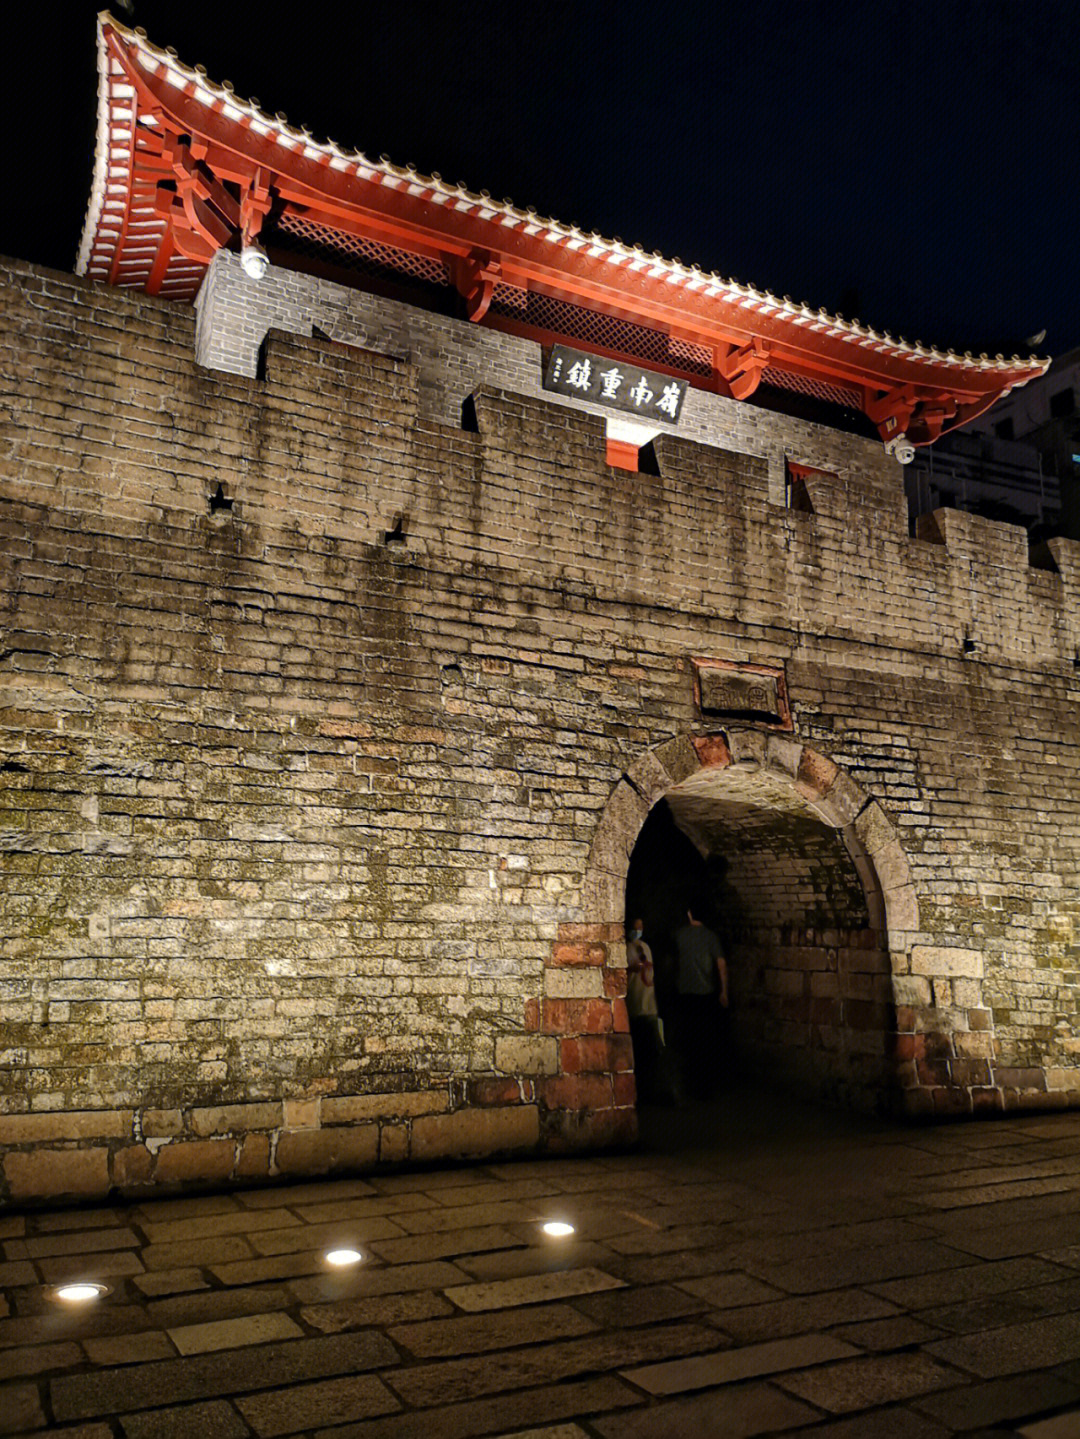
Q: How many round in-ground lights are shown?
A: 3